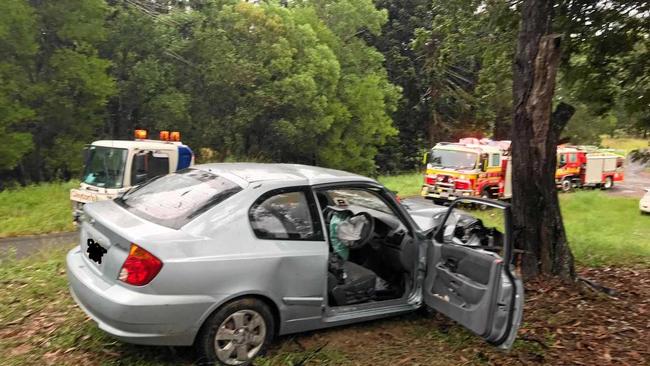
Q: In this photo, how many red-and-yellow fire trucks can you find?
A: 2